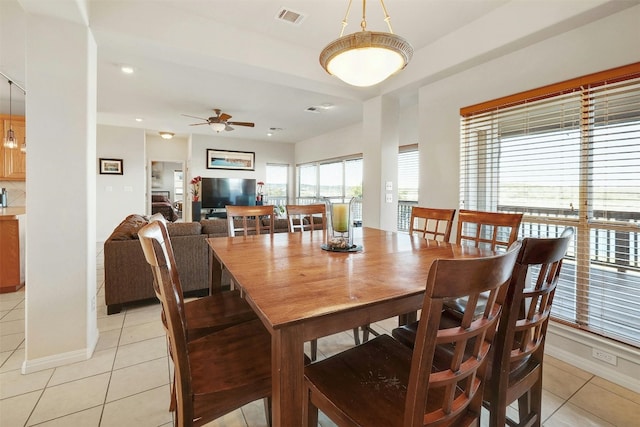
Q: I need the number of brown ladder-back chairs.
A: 8